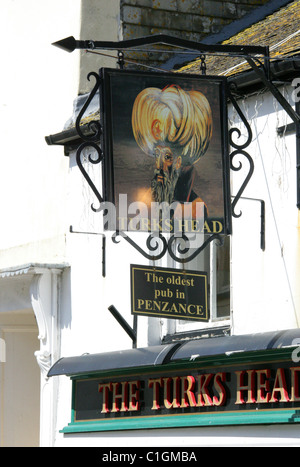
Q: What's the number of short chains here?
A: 2